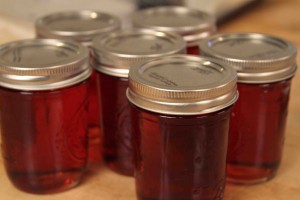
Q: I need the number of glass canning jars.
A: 6